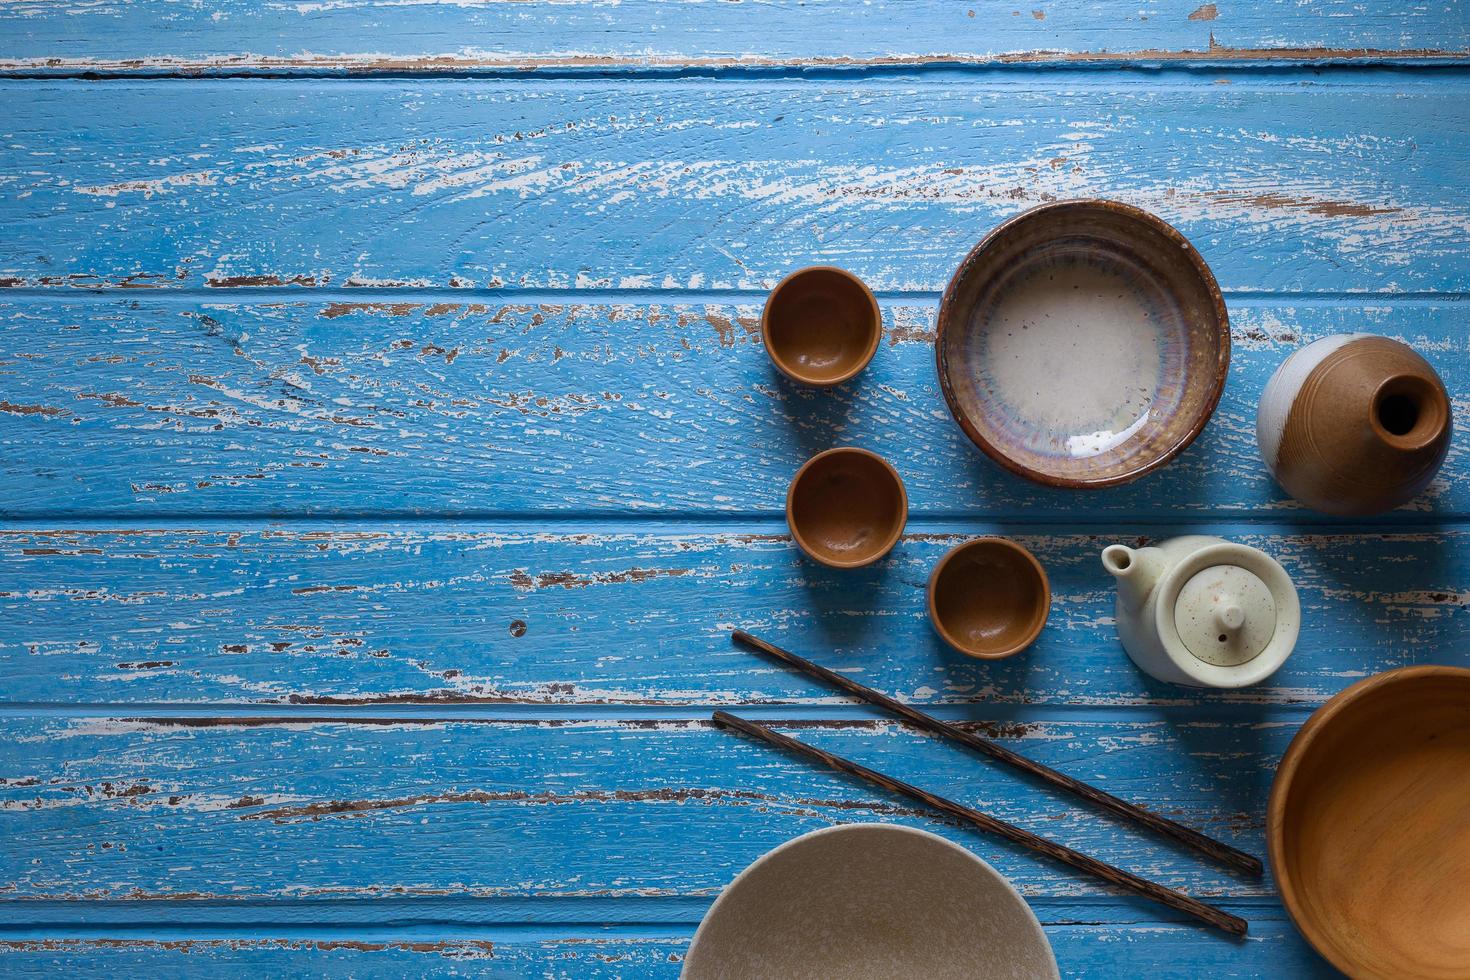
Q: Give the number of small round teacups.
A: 3